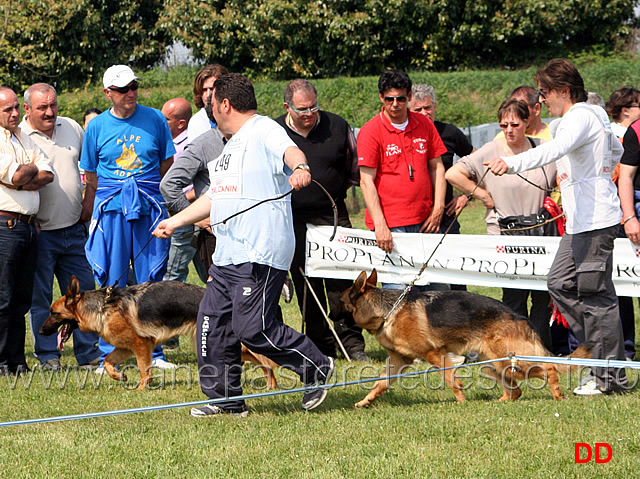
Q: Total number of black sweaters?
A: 1